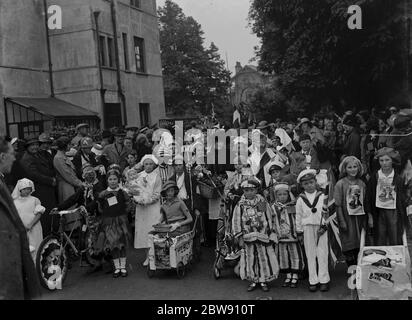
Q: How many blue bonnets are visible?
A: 0